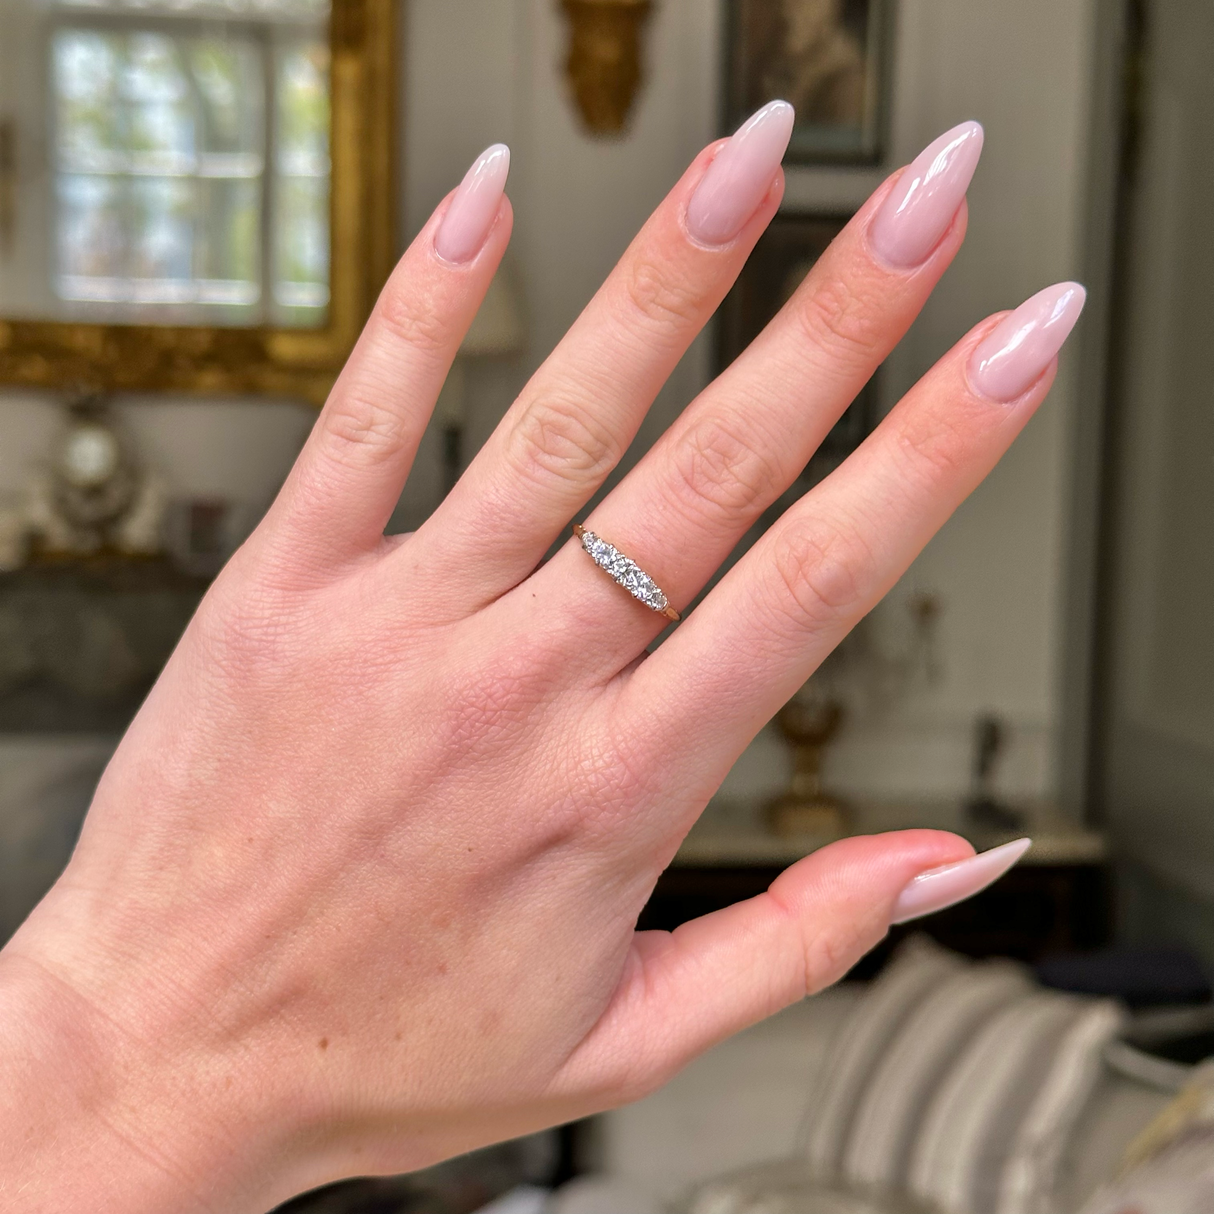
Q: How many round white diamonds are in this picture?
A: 5